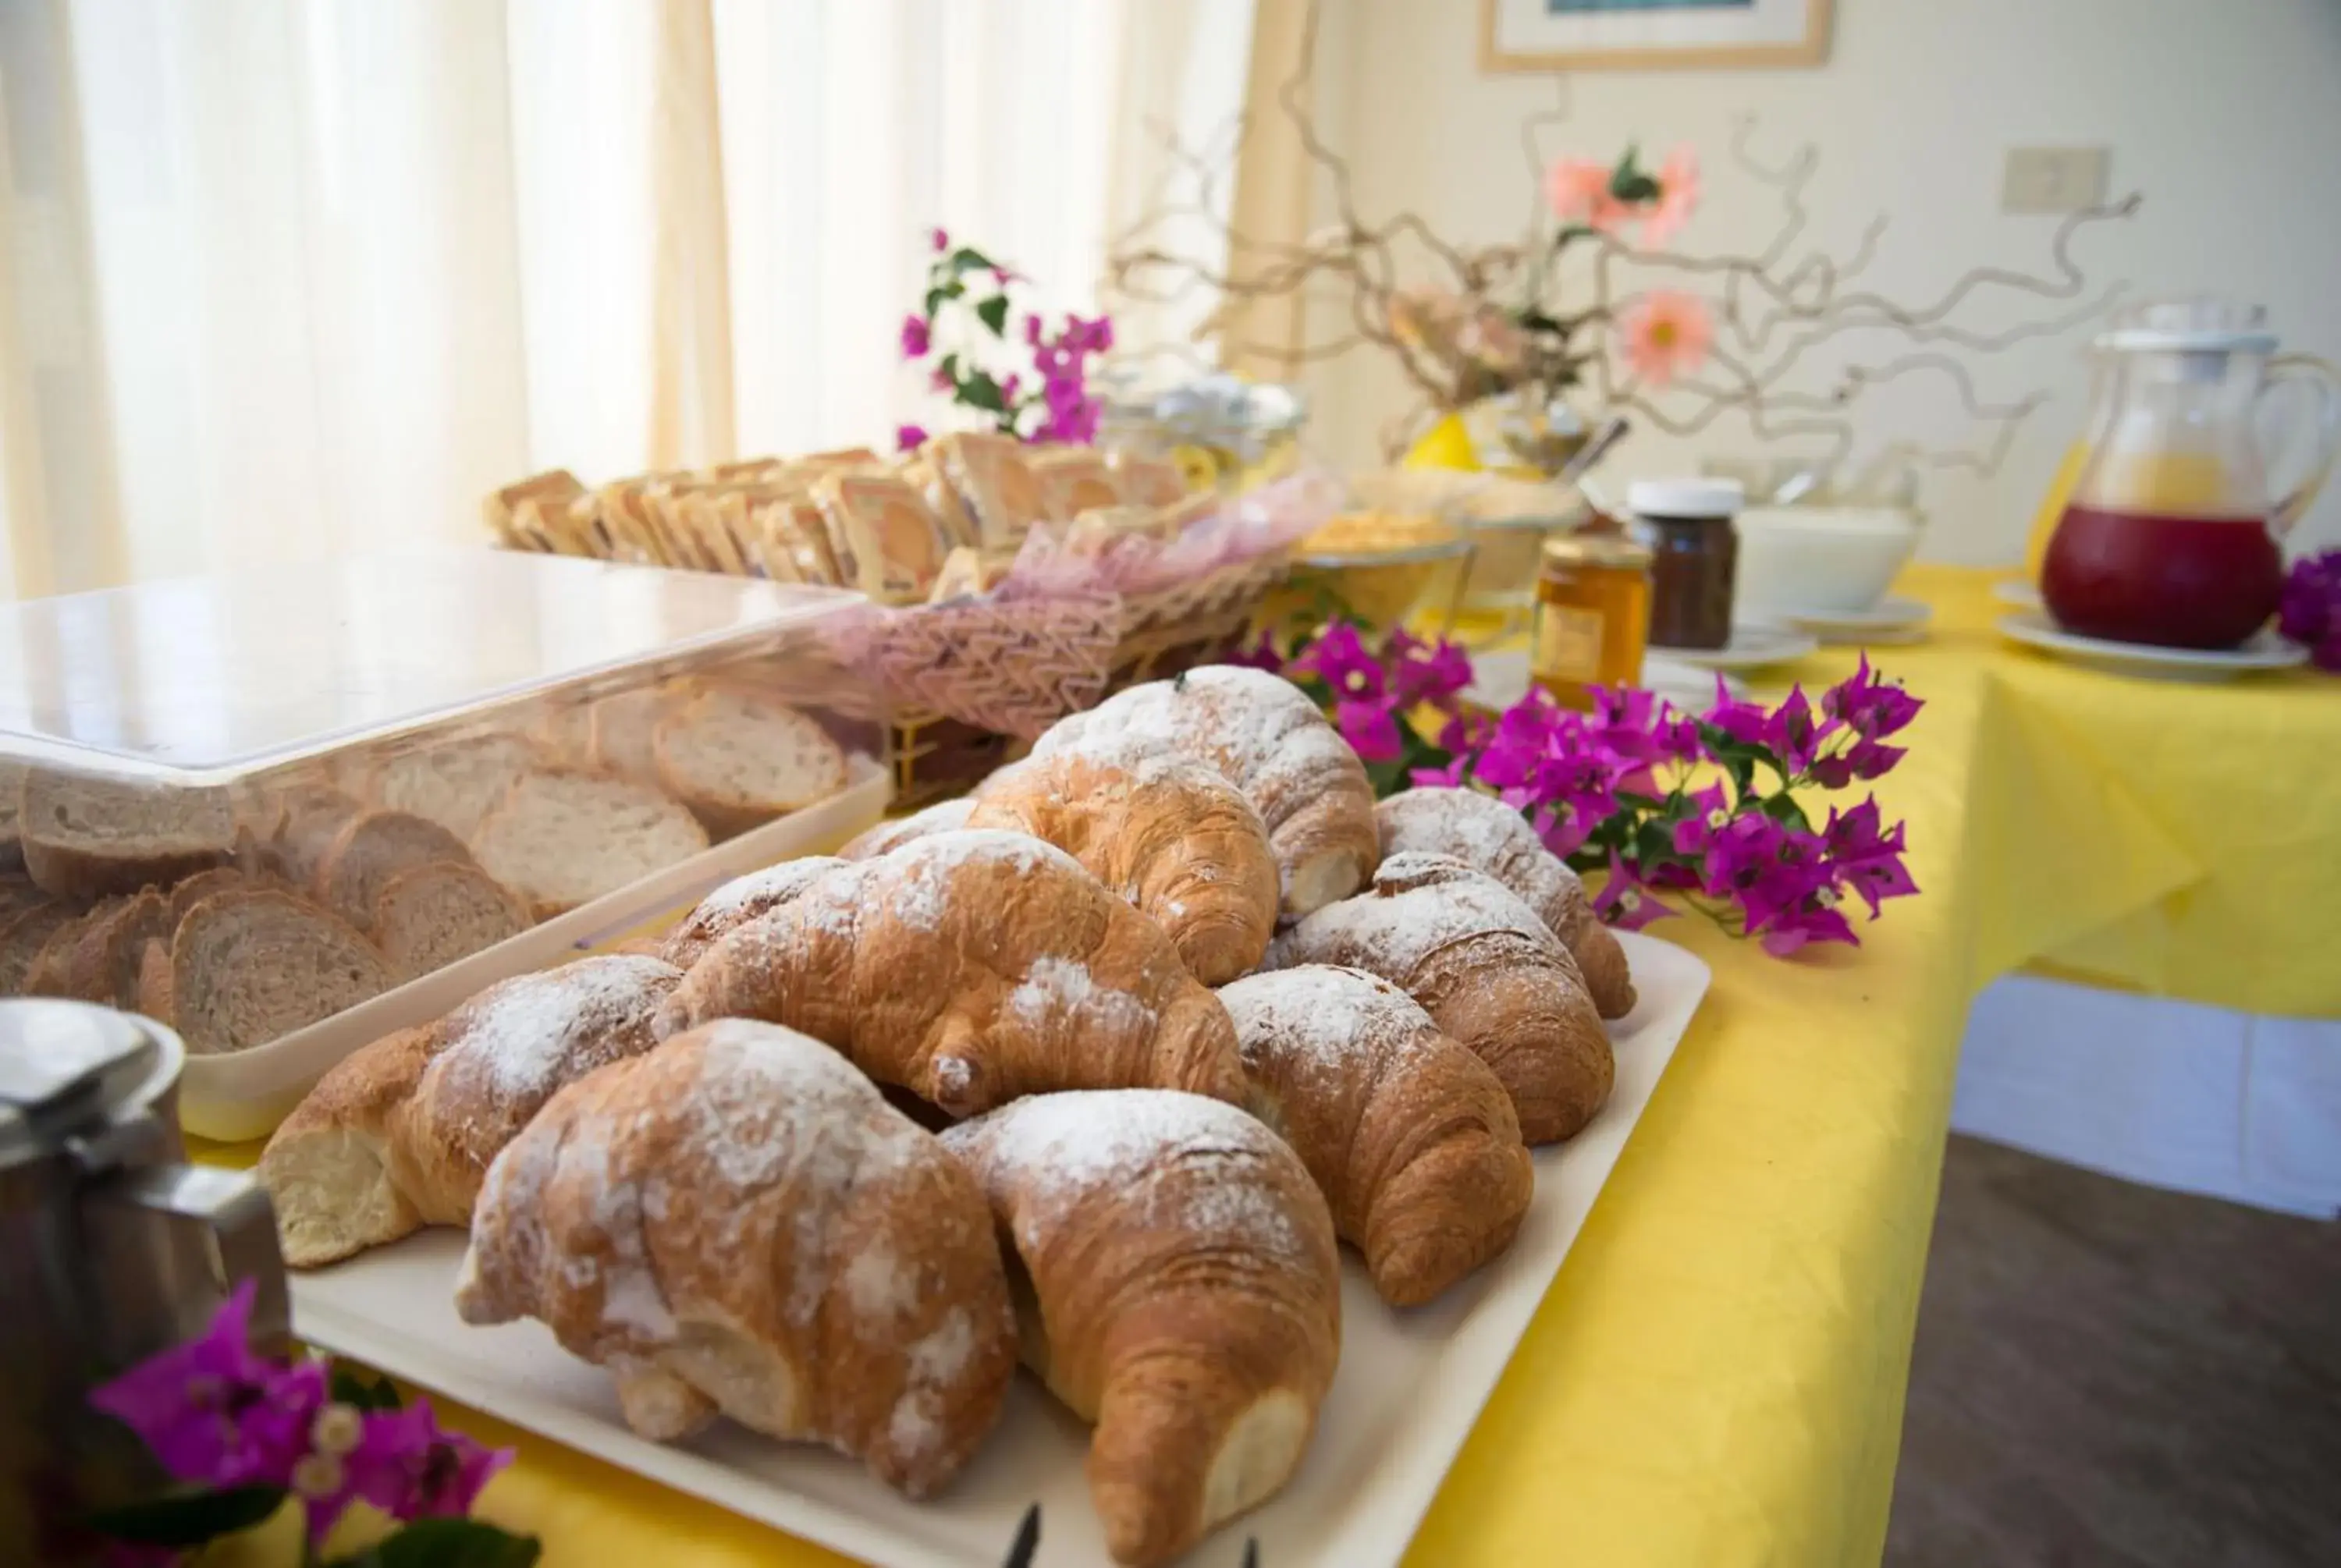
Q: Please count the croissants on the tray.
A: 11